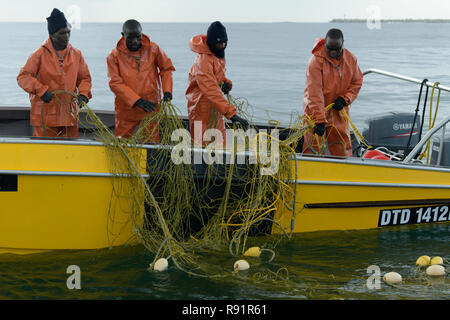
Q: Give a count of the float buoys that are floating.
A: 7